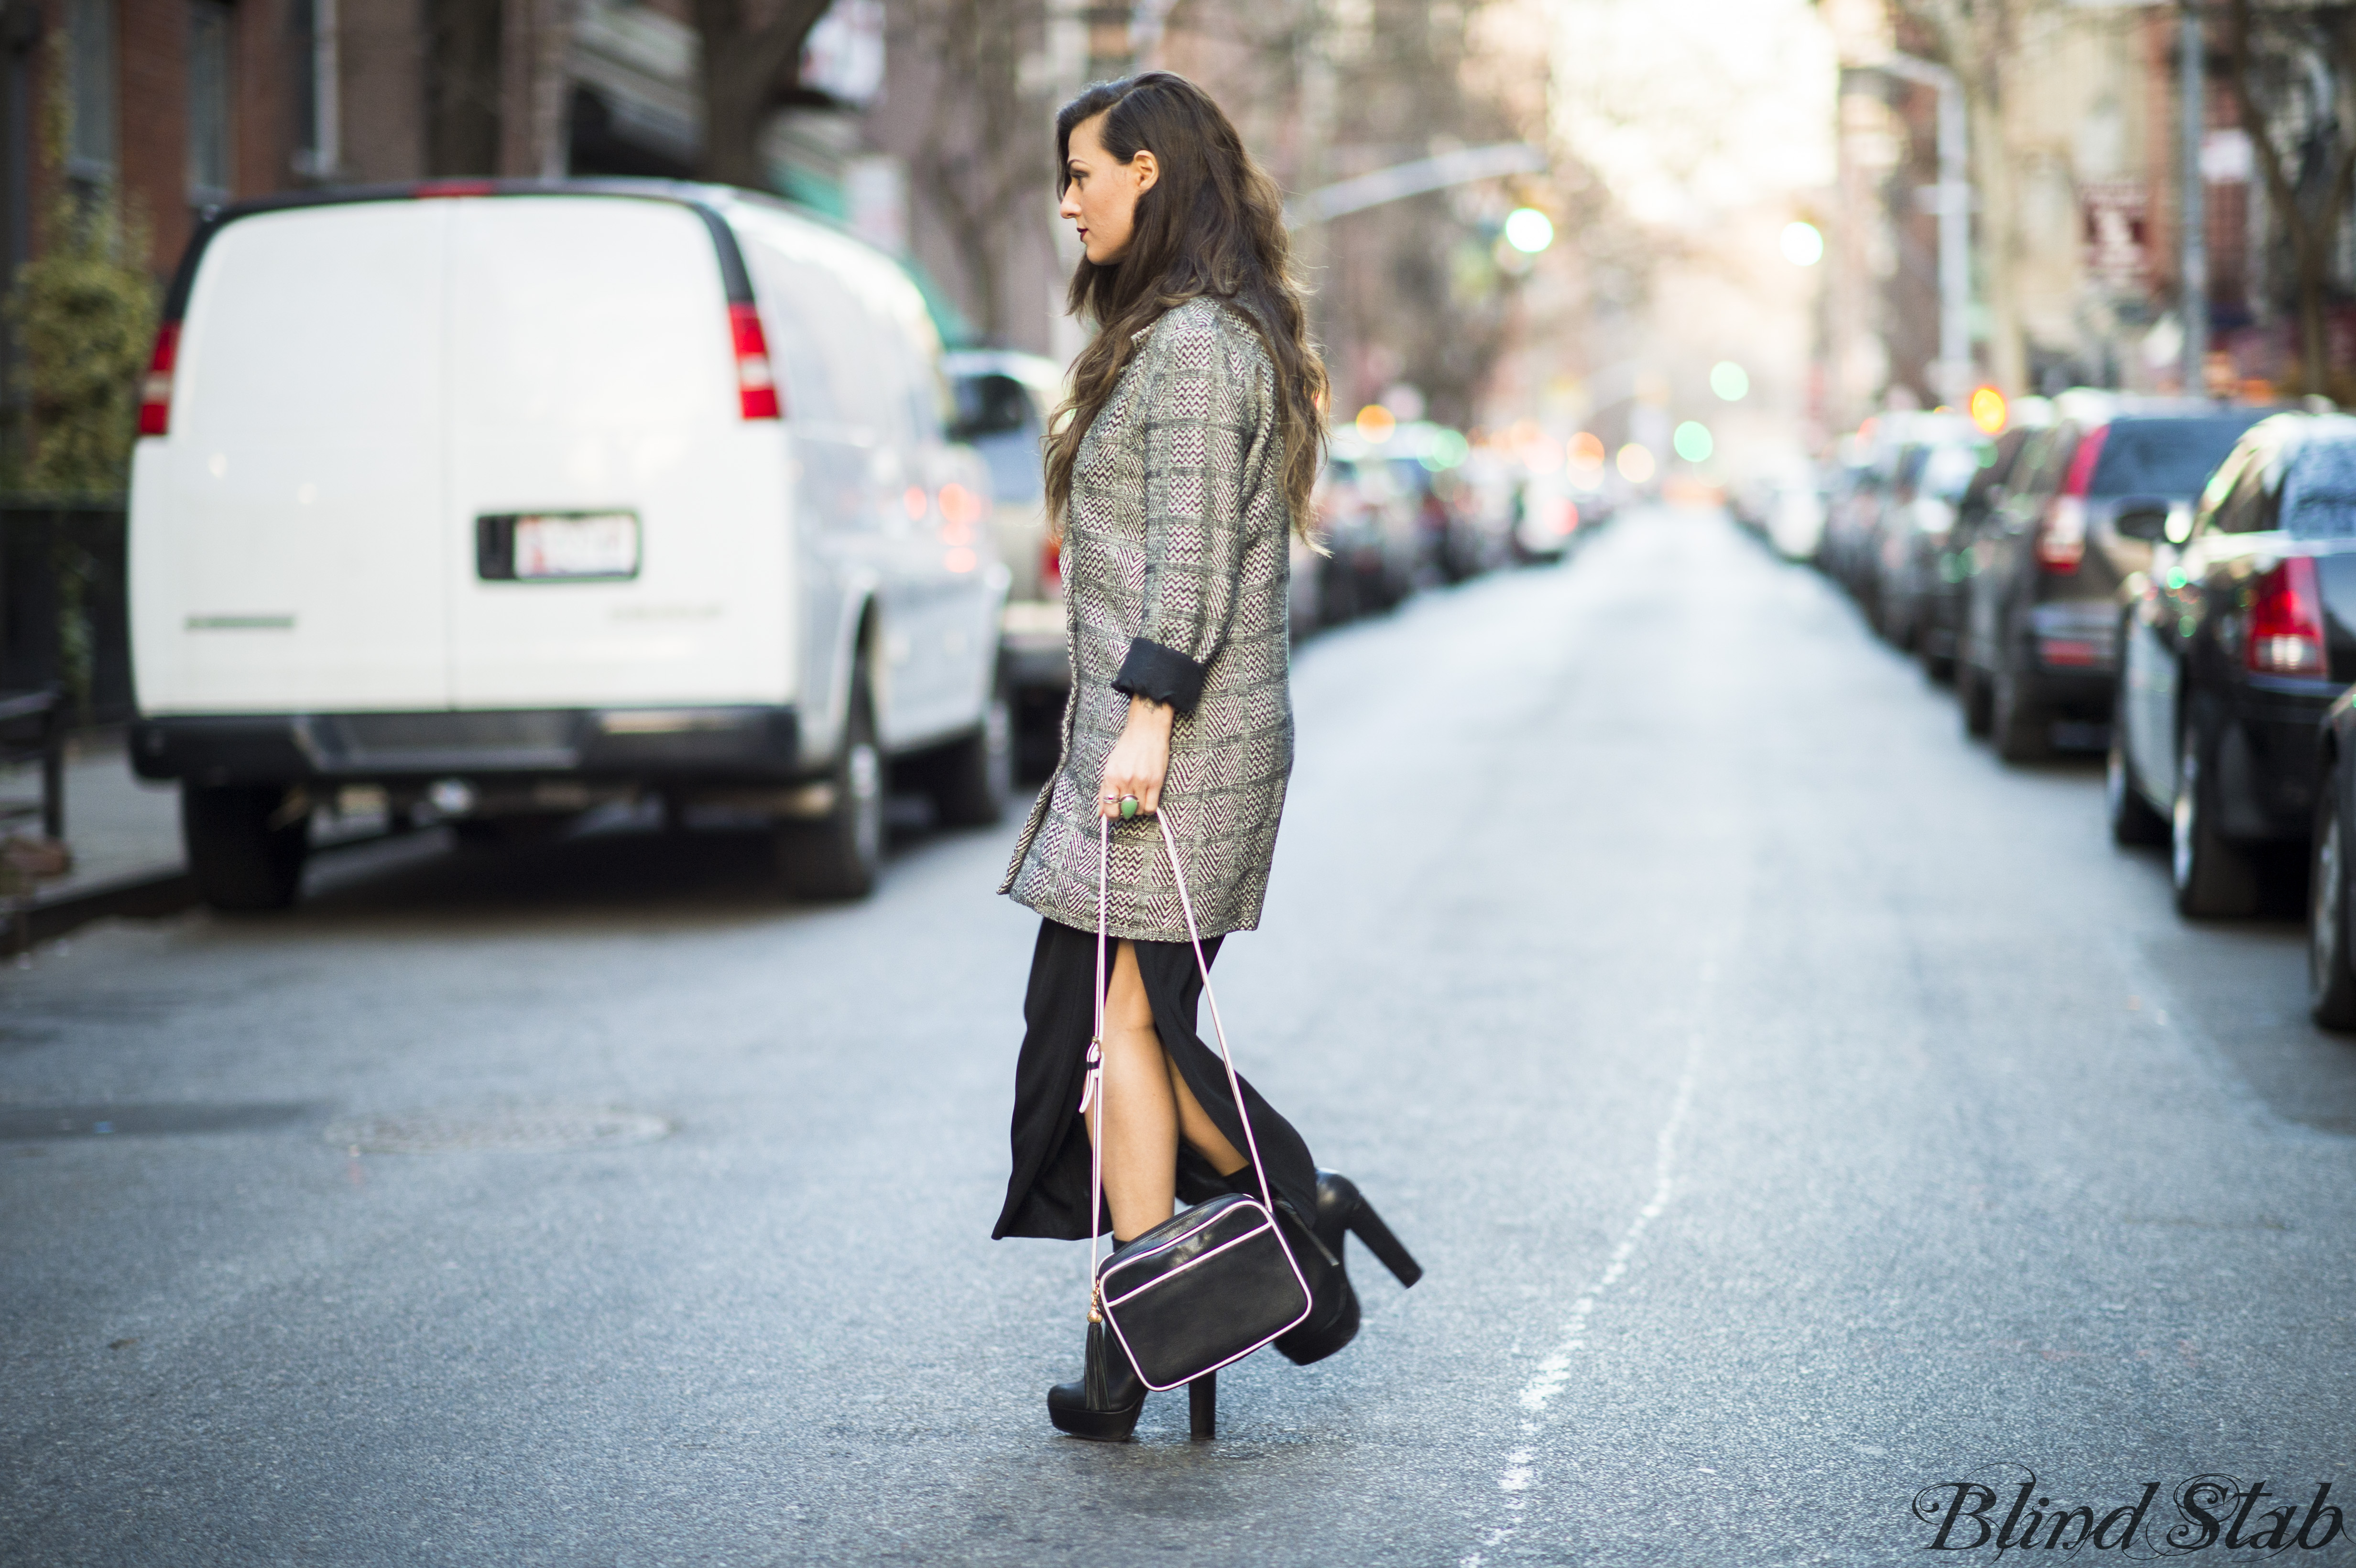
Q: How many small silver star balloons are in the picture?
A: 0